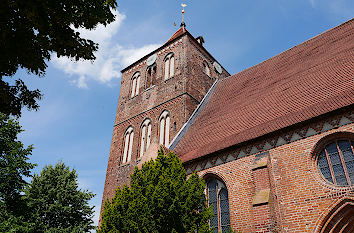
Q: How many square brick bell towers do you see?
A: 1